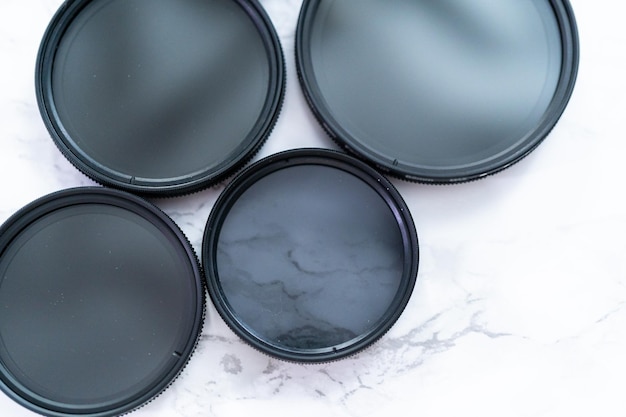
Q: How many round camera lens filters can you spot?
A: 4